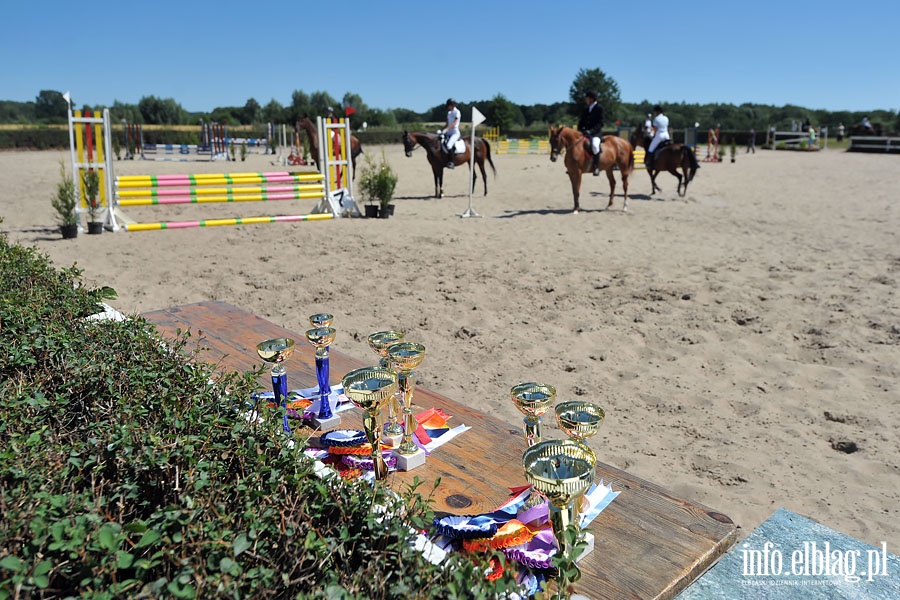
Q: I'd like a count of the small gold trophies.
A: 9